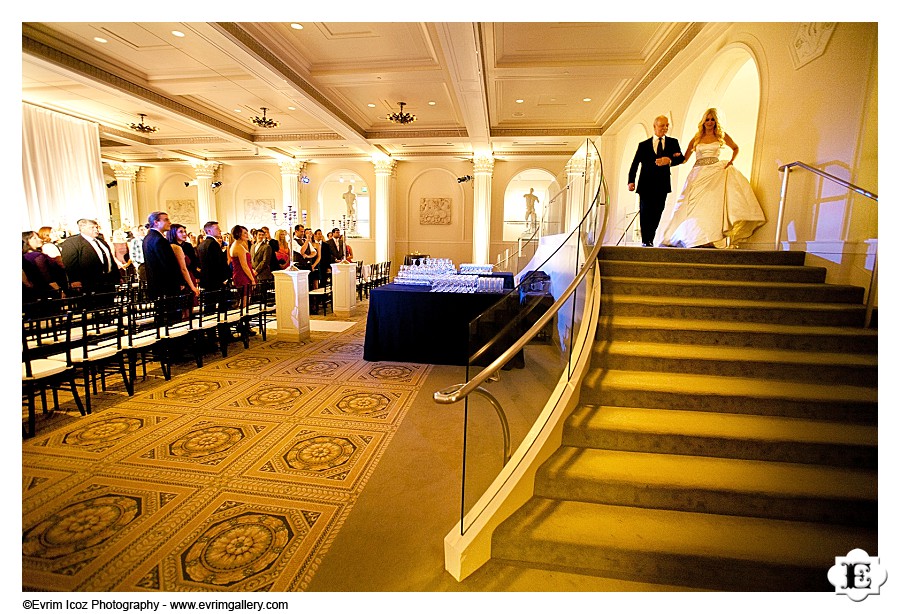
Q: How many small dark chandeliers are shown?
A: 3